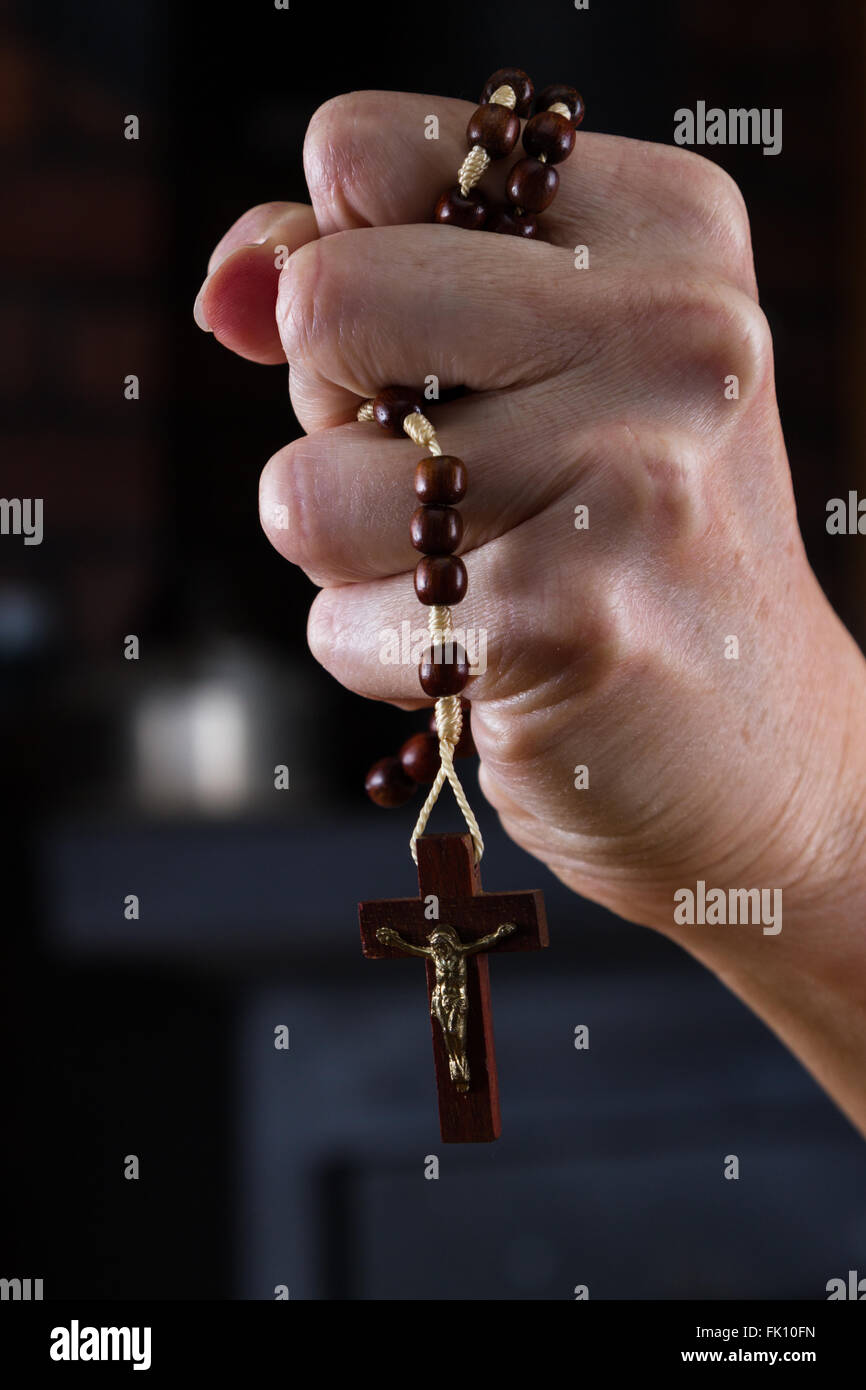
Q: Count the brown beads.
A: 15